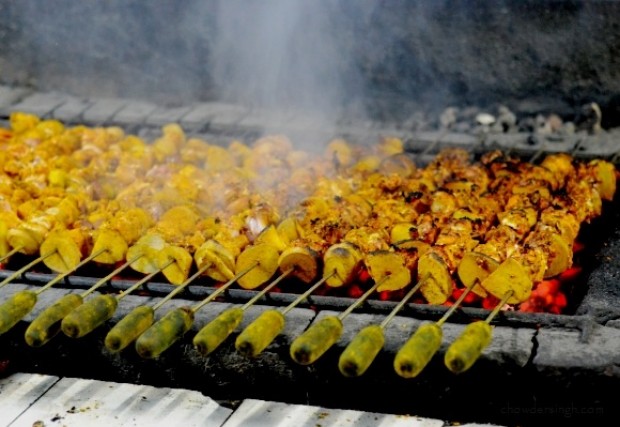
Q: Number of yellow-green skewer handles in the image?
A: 11